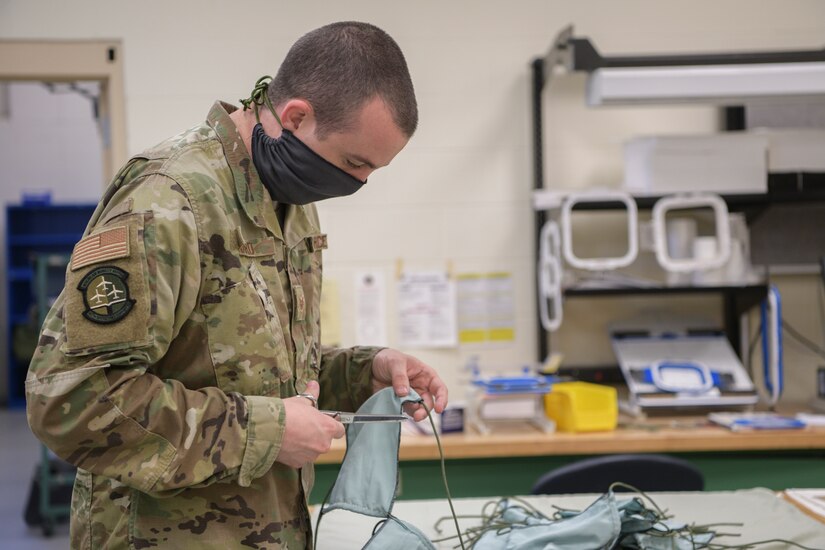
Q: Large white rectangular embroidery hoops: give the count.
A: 2